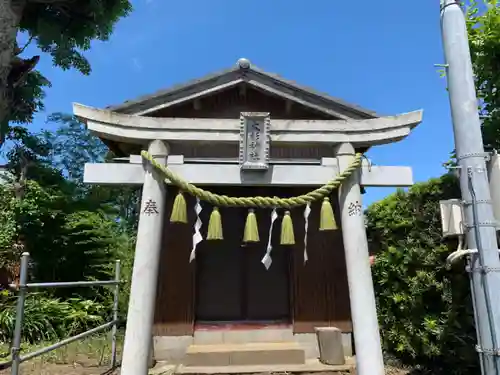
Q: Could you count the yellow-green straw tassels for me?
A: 5